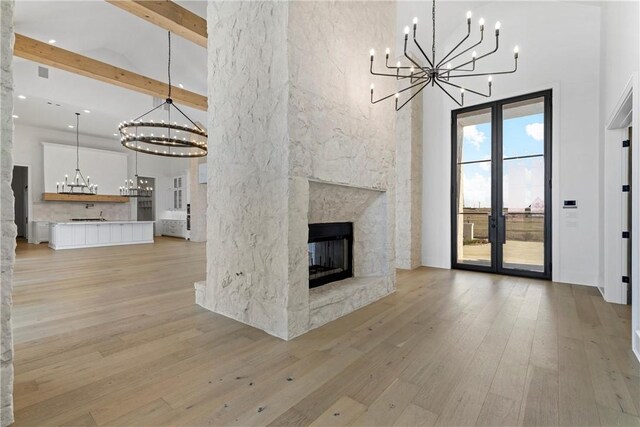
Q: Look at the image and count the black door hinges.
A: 4